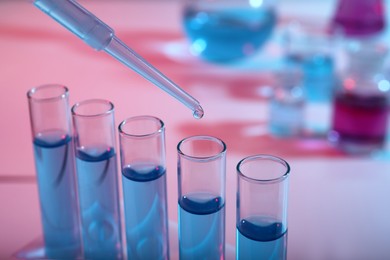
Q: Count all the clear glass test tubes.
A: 5